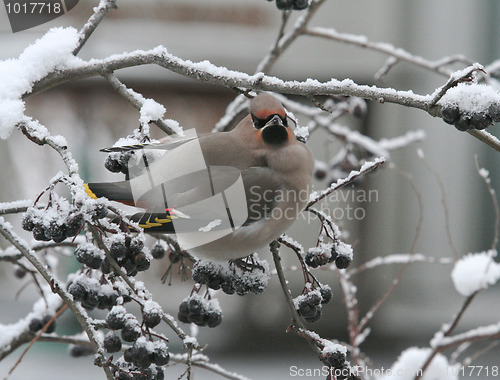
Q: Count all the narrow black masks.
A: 1